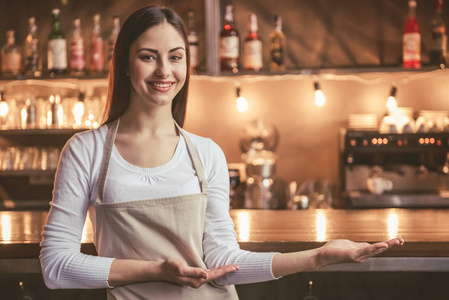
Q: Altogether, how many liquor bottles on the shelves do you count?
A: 12